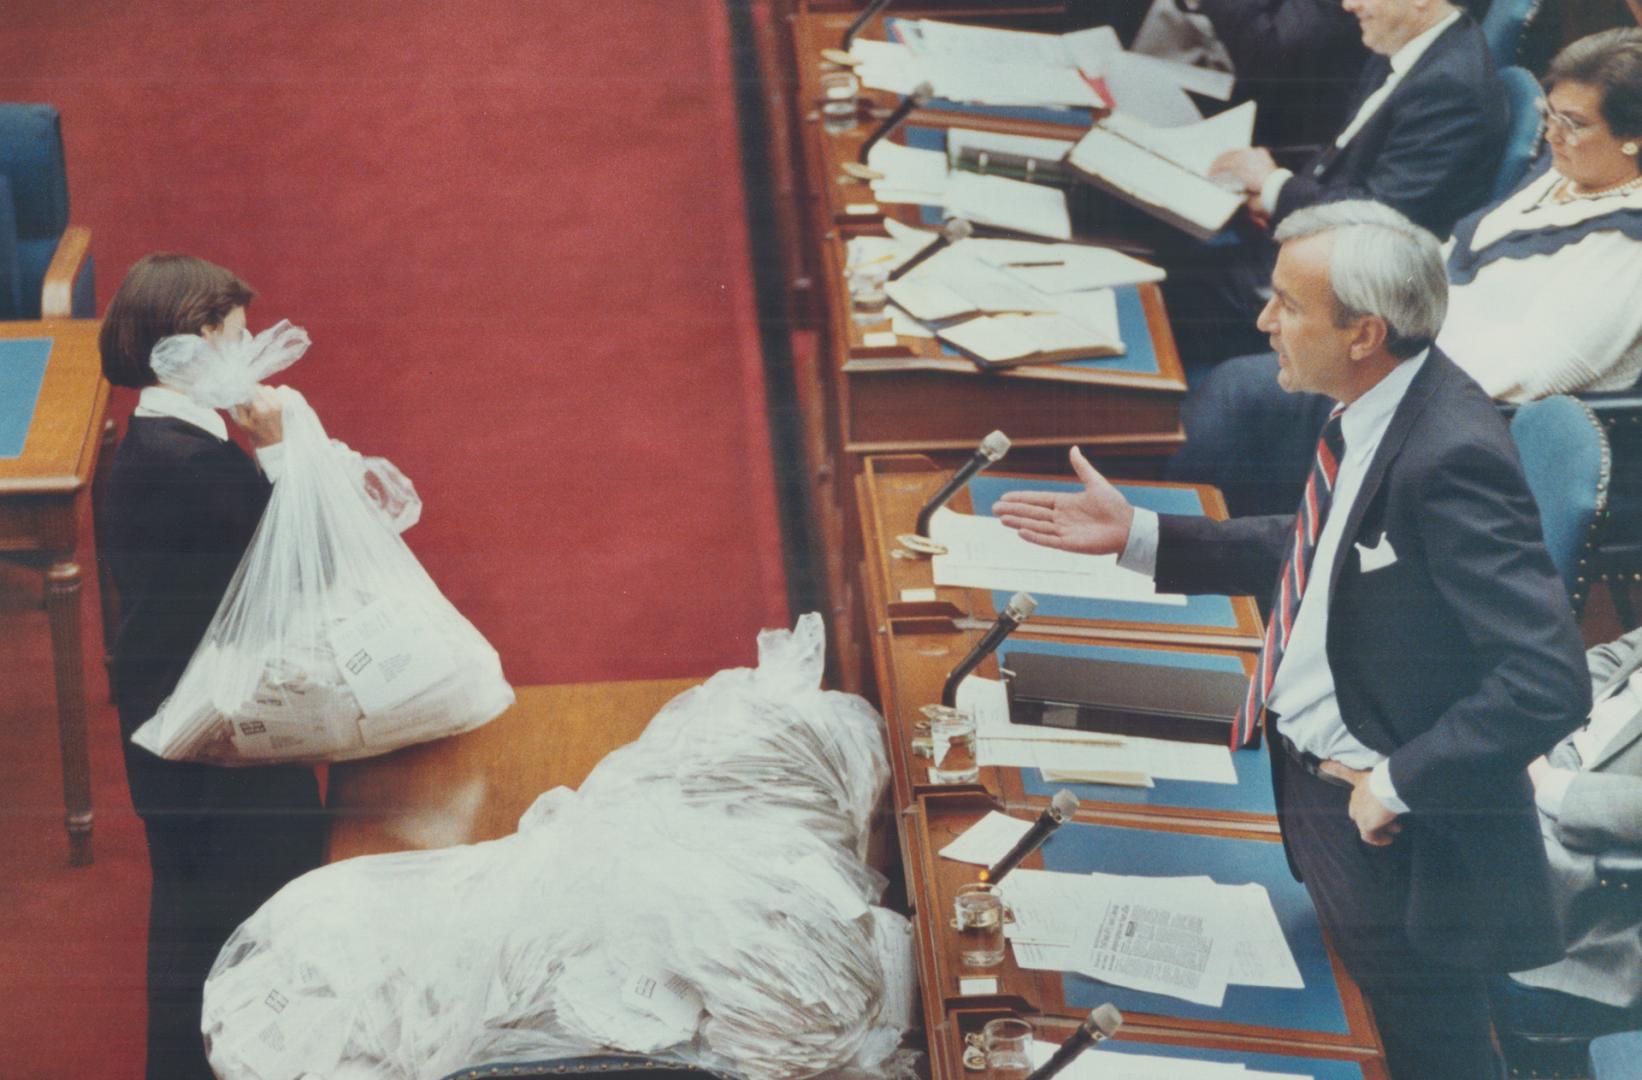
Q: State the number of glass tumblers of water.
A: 5